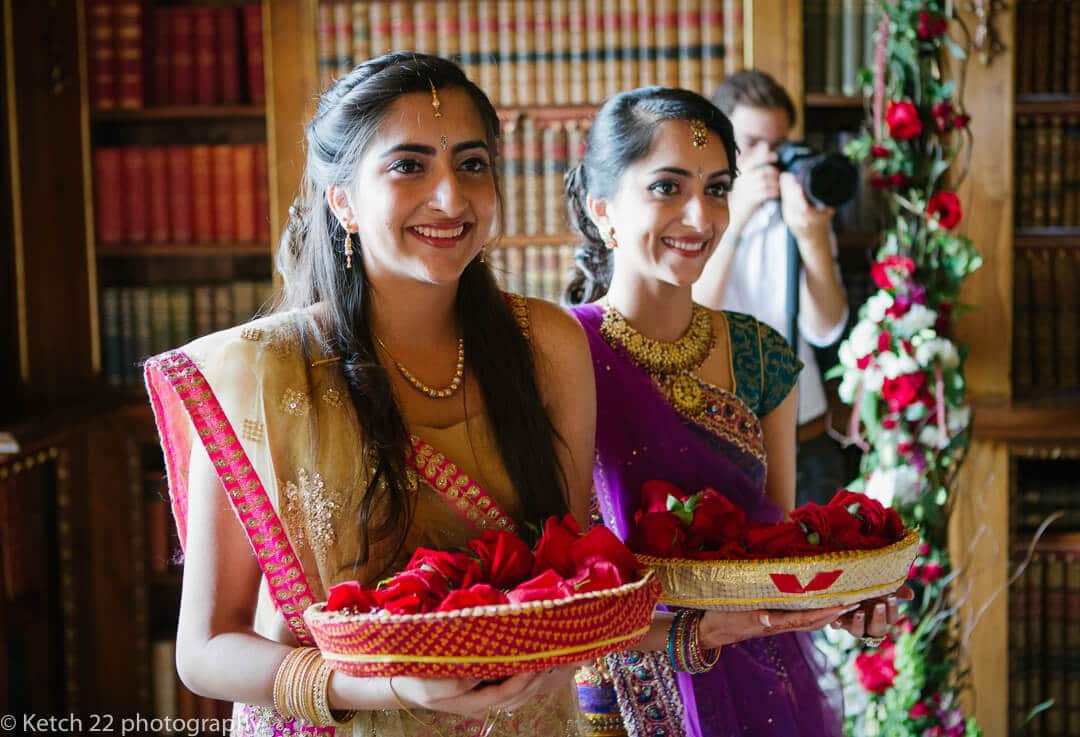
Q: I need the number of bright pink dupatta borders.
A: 2